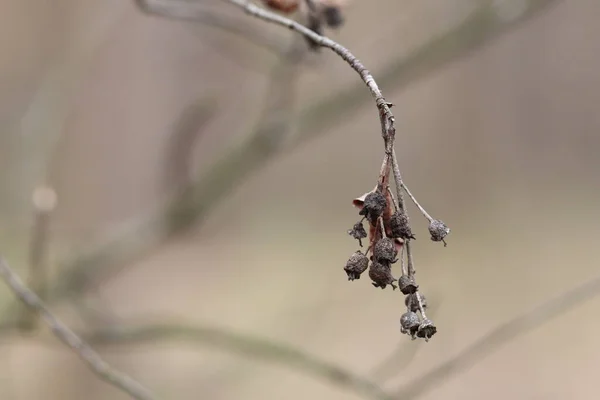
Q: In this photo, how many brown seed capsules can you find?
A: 11